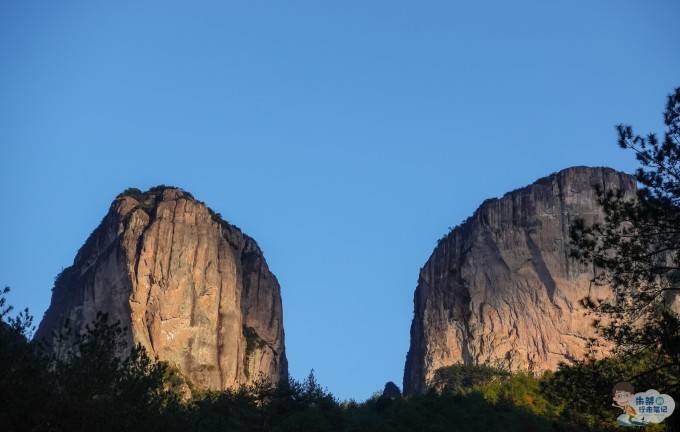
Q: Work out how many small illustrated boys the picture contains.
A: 1